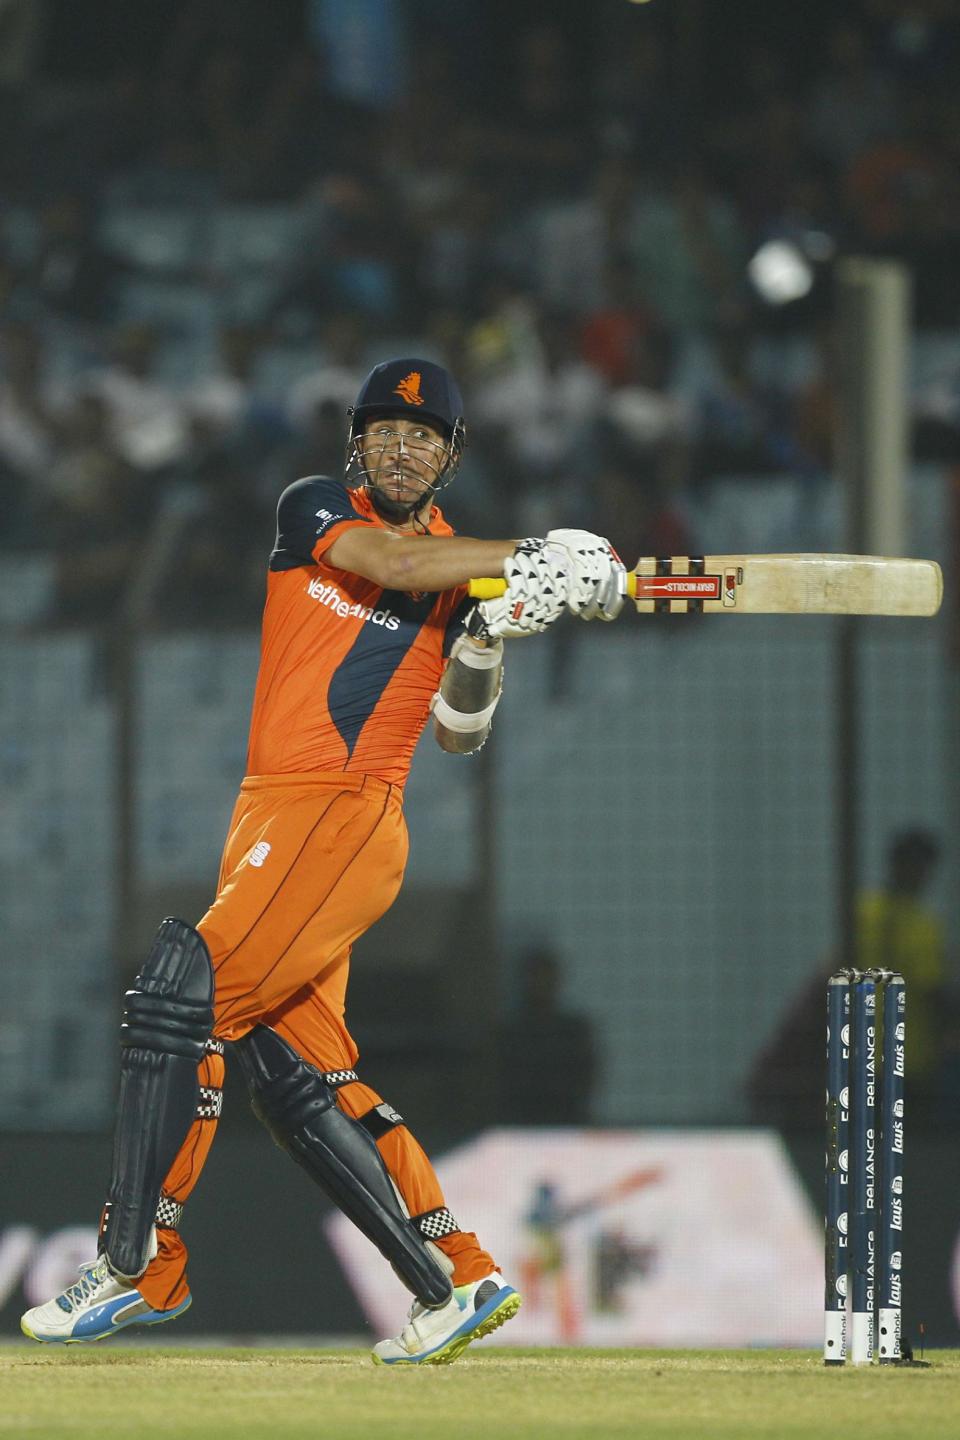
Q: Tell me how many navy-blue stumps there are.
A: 3